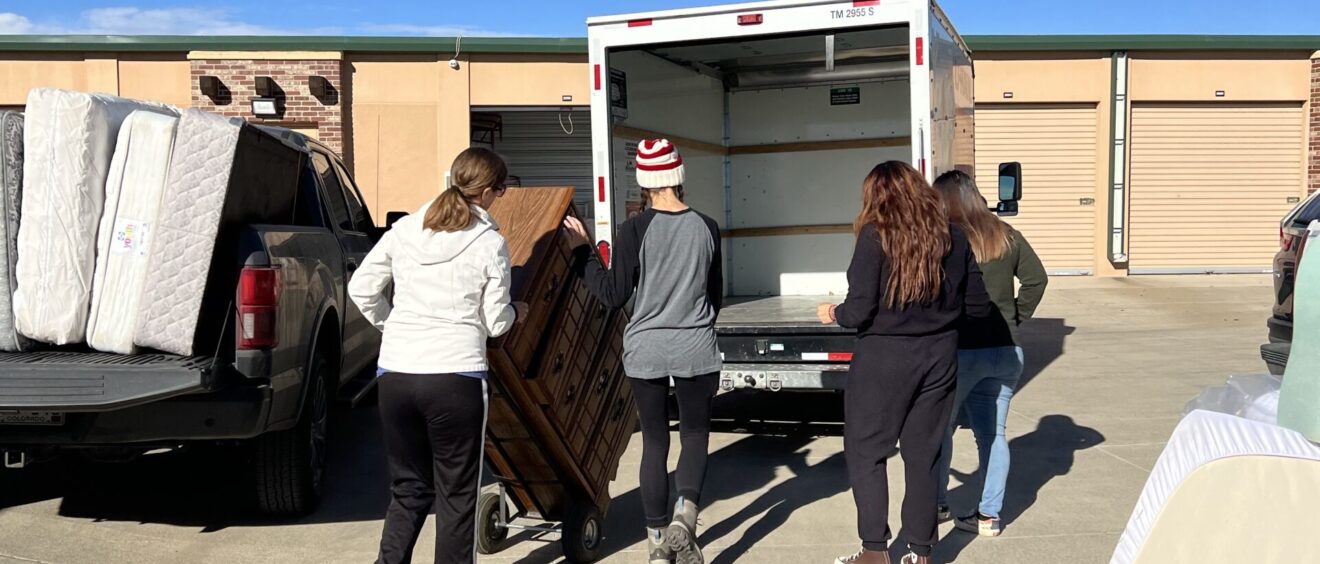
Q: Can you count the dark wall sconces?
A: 3